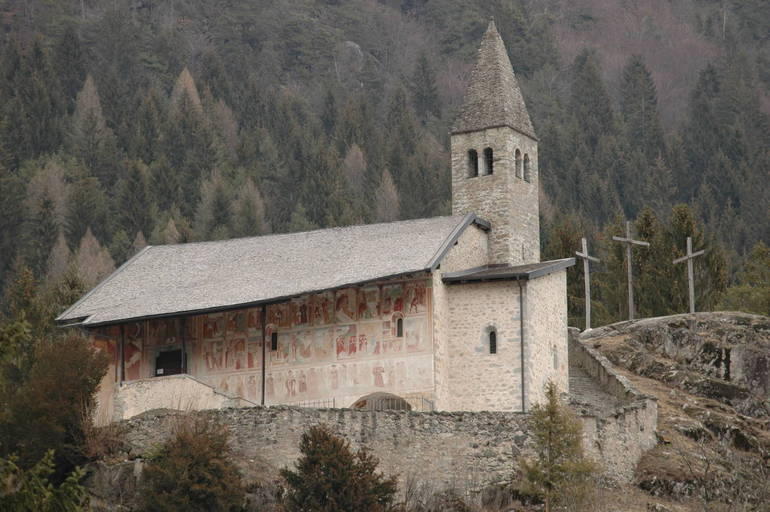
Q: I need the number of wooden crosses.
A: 3